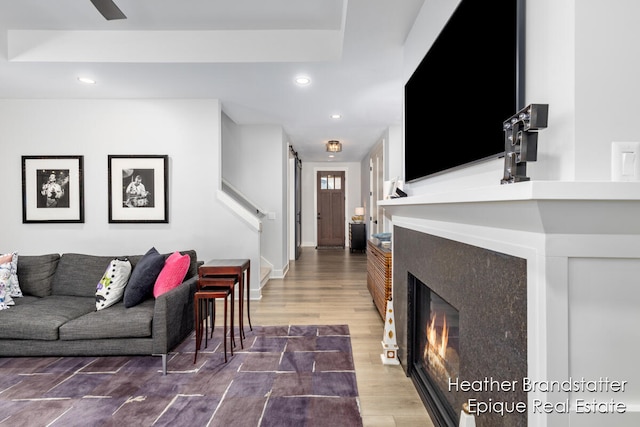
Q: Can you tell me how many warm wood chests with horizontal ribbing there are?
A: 1